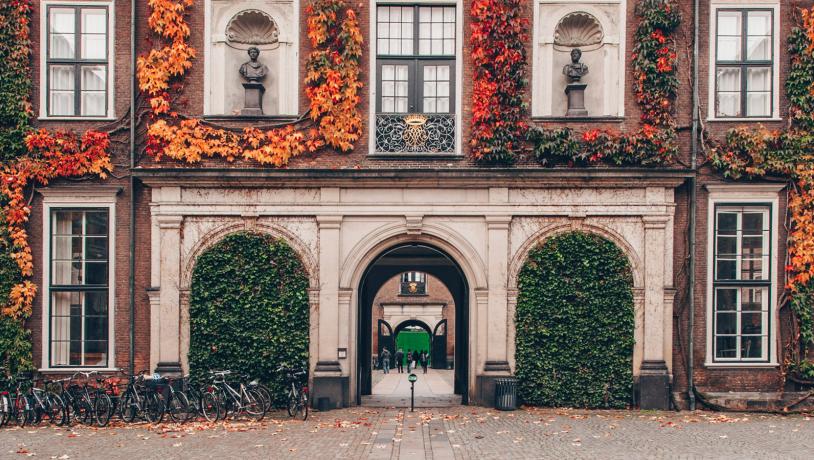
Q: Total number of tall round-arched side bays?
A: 2